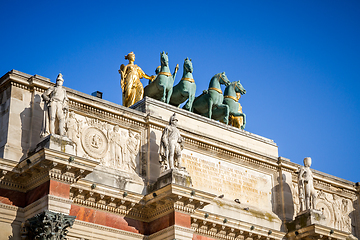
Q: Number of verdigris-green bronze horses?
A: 4